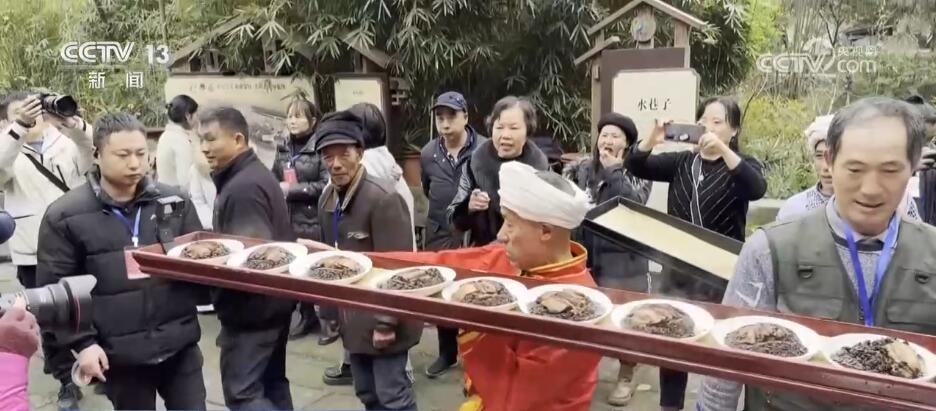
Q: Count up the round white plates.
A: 9